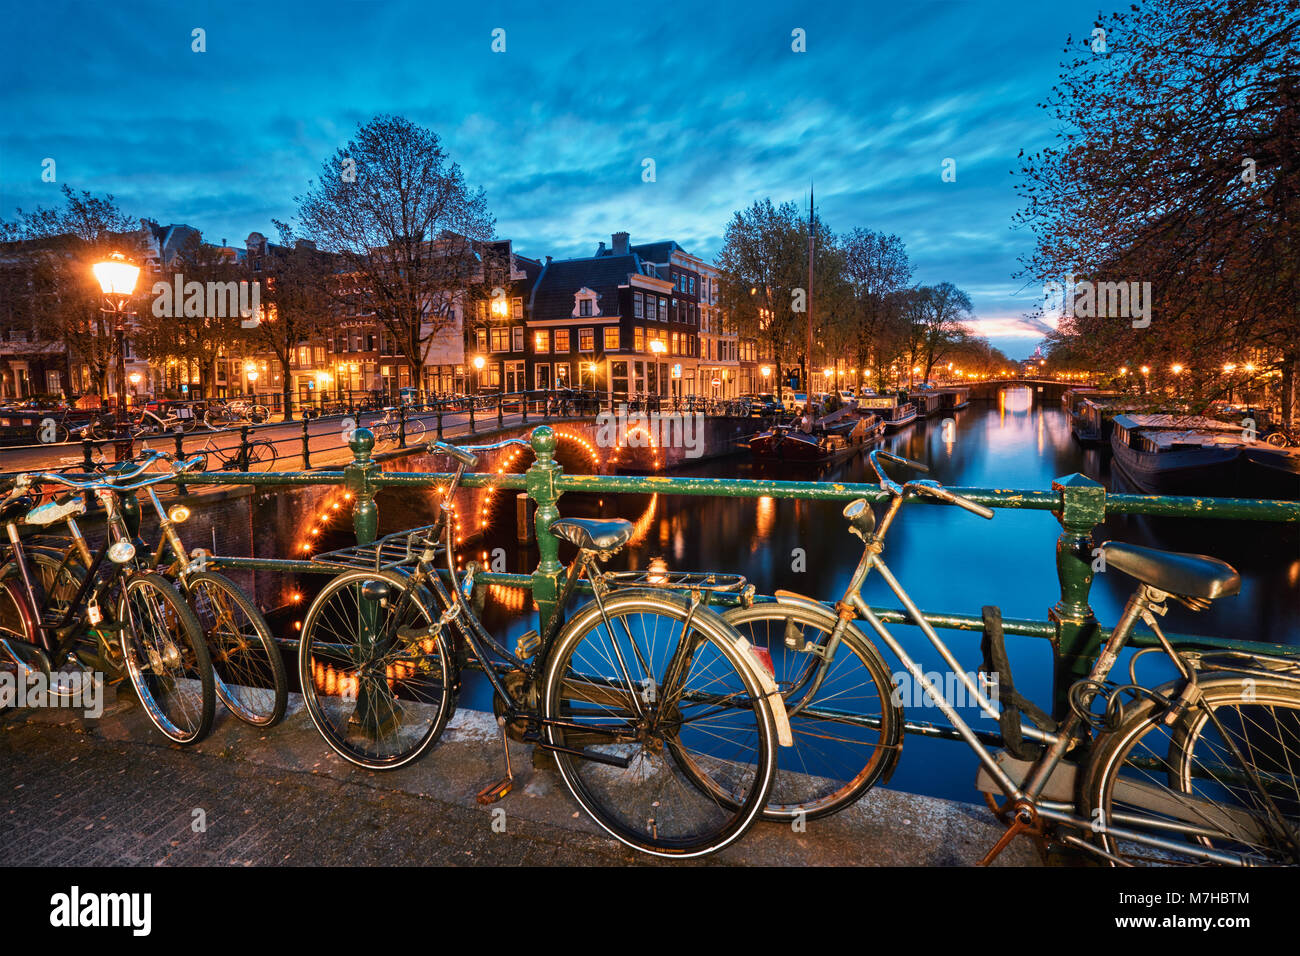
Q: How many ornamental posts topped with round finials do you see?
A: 2